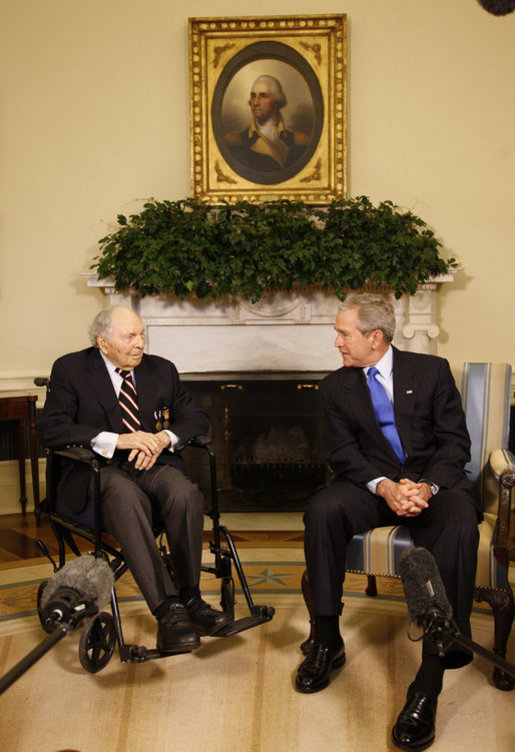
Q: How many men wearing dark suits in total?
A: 2